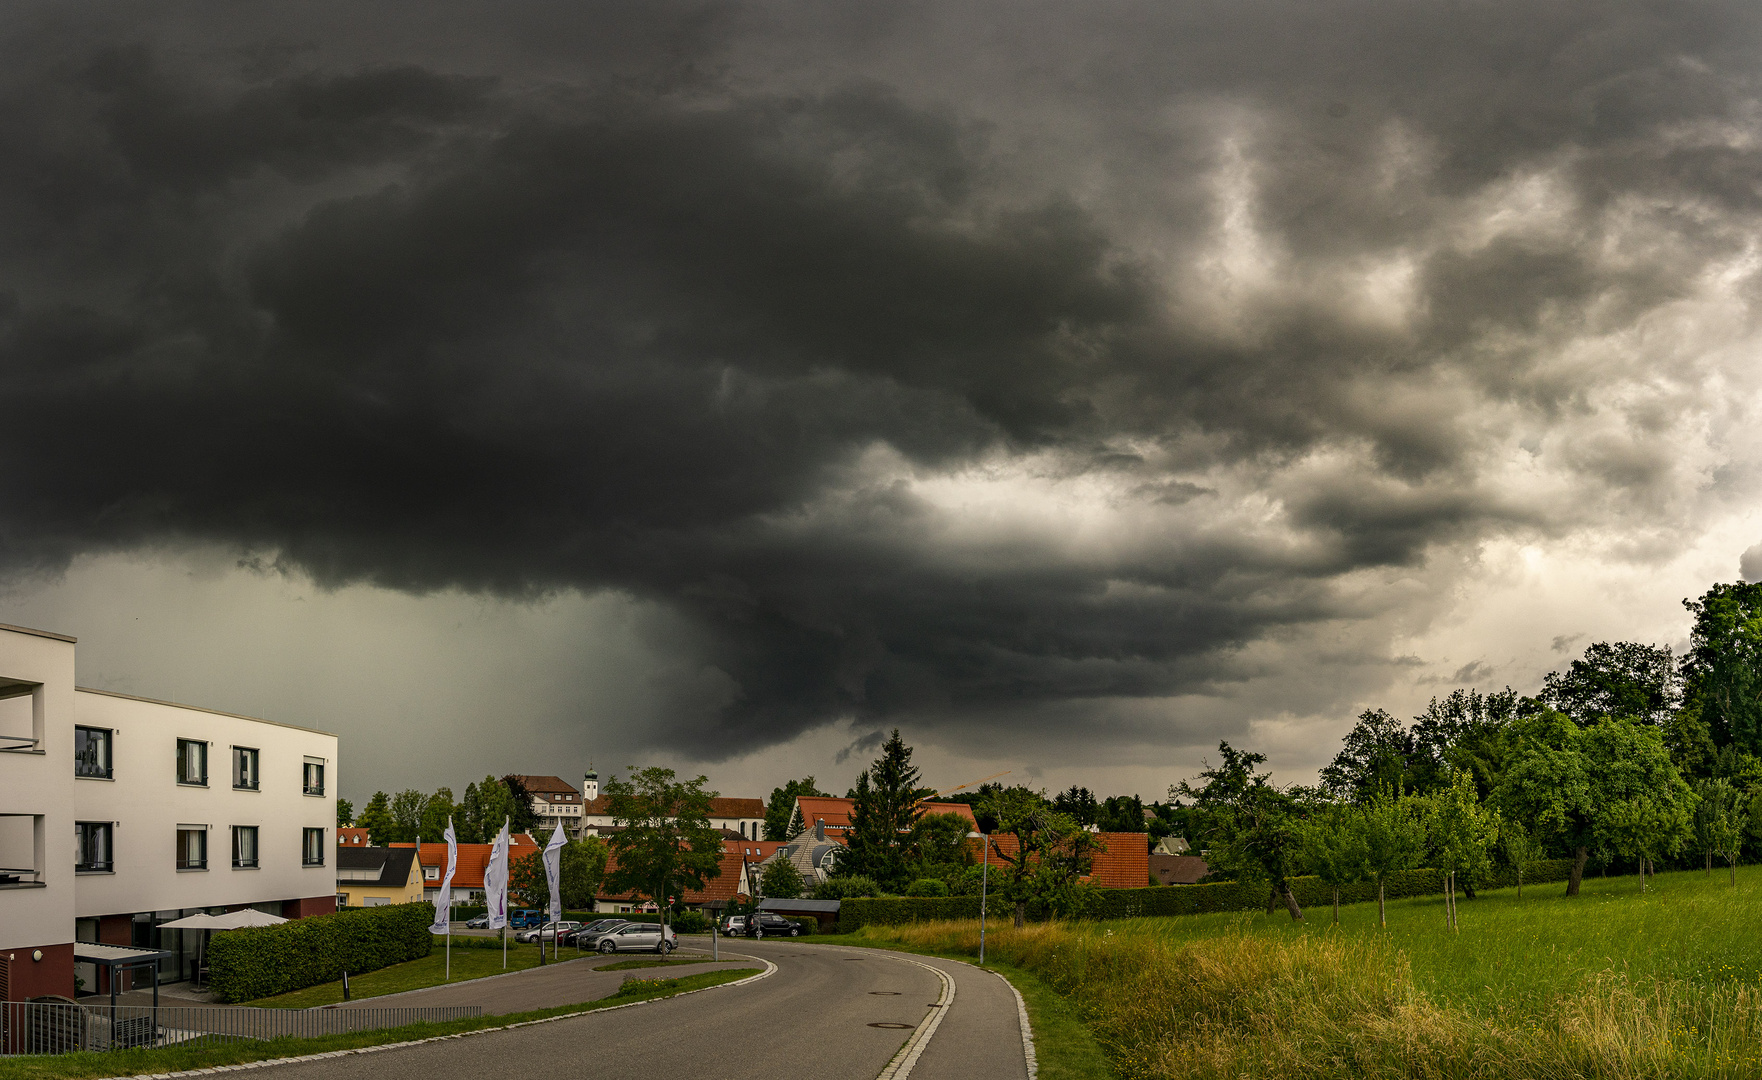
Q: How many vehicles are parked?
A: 10